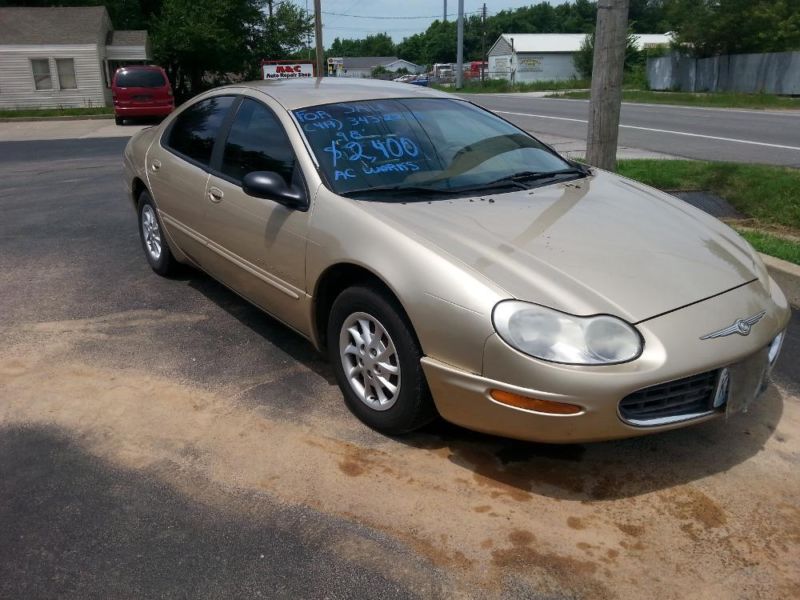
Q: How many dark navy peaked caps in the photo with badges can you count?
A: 0